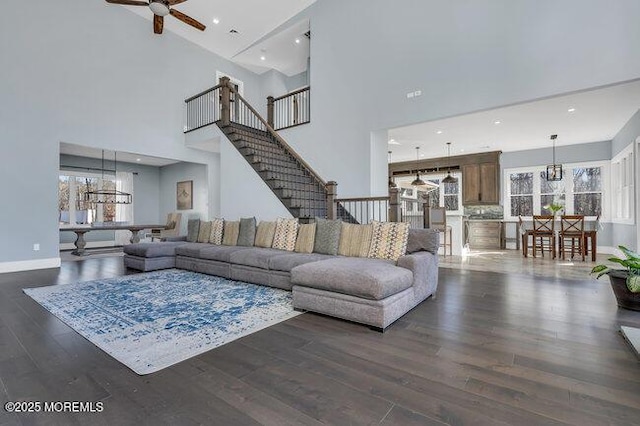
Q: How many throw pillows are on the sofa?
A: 11